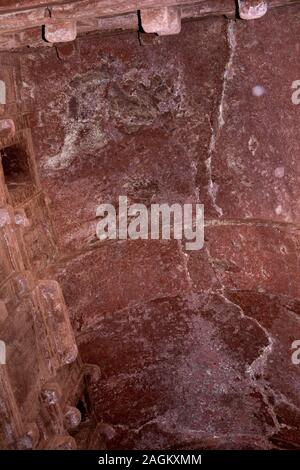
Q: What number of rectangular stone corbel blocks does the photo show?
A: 3